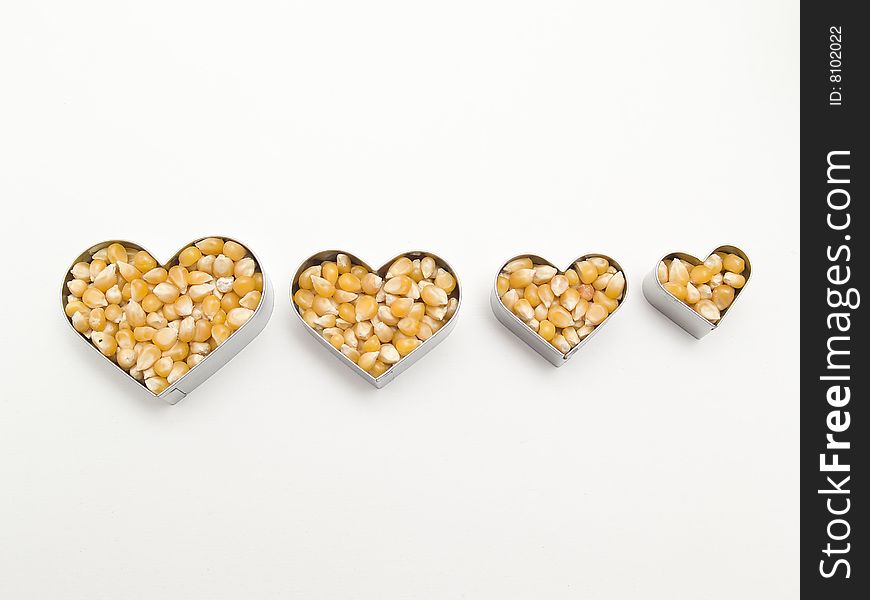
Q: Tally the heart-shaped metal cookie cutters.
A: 4